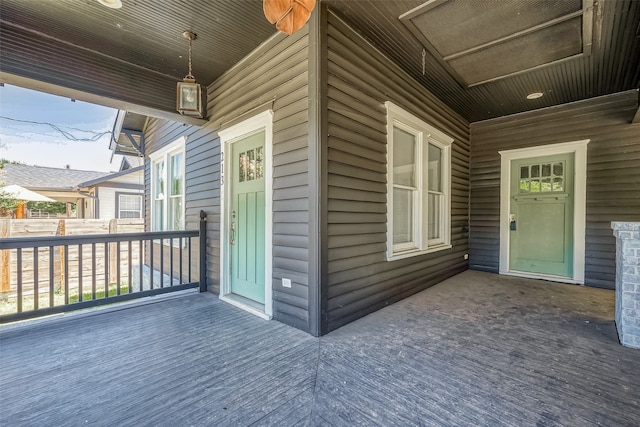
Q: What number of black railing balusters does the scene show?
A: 15